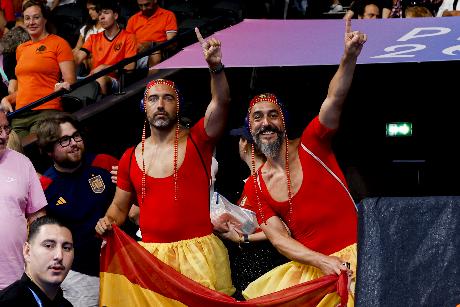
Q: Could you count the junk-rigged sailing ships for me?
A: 0